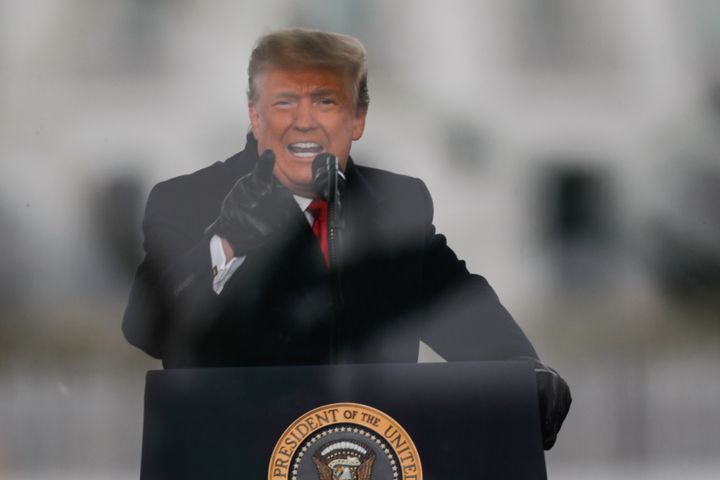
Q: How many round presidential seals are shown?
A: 1